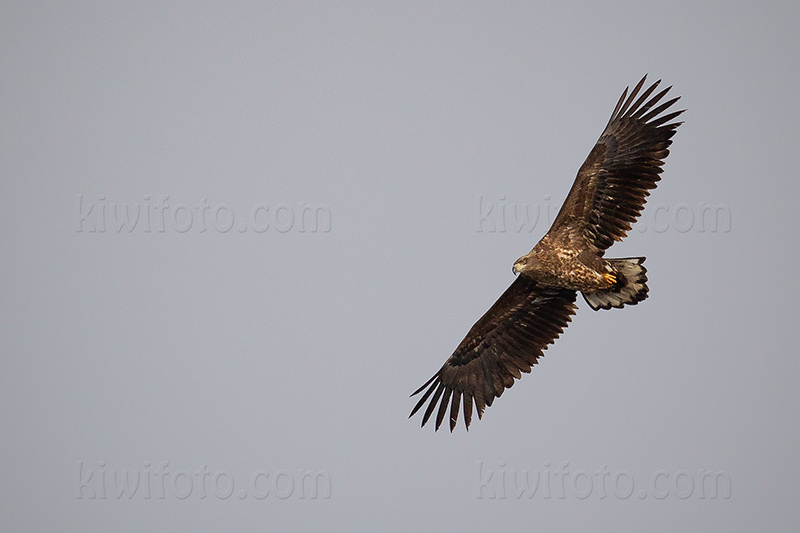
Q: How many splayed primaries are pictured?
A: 14